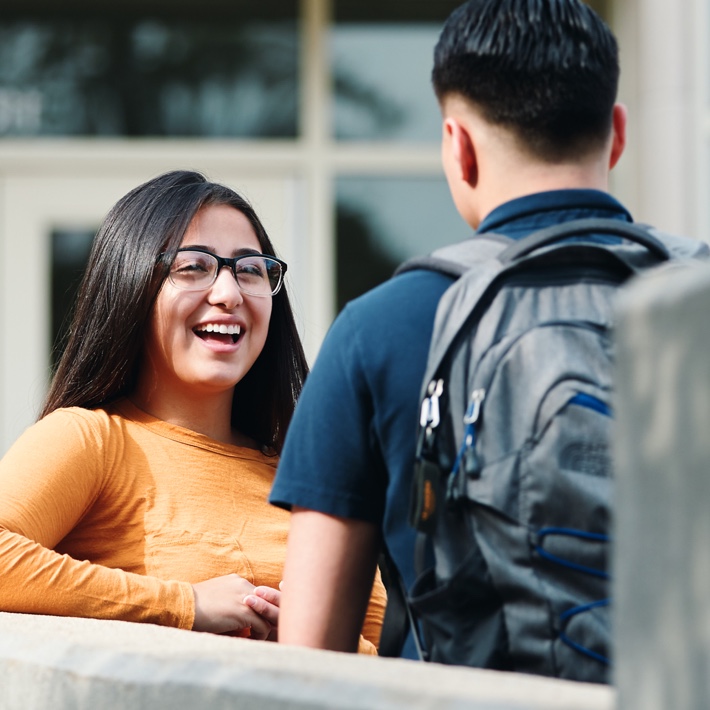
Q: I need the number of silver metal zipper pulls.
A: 2